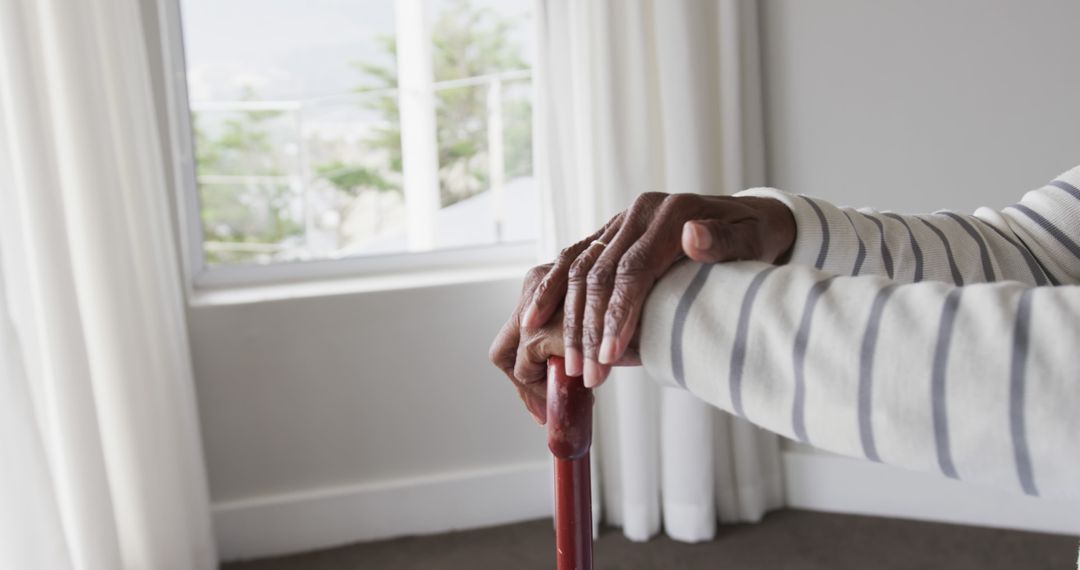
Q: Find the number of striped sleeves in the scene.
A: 2